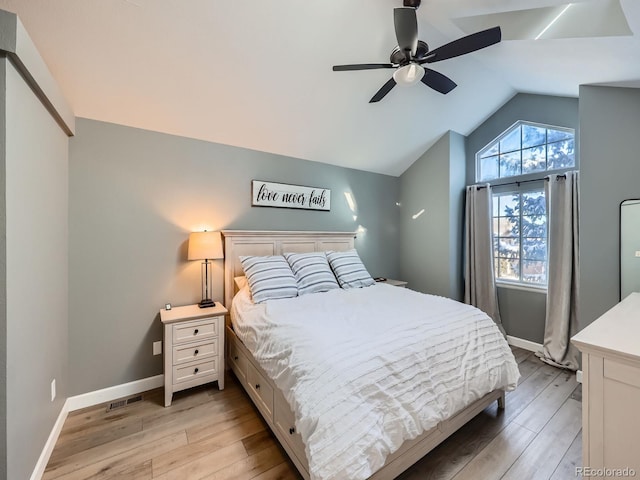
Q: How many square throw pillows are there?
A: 3